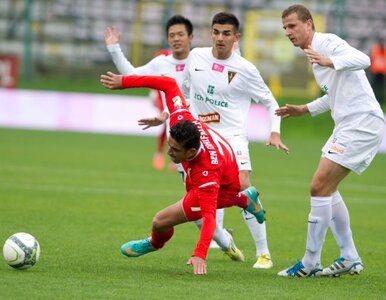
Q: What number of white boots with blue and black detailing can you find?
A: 2